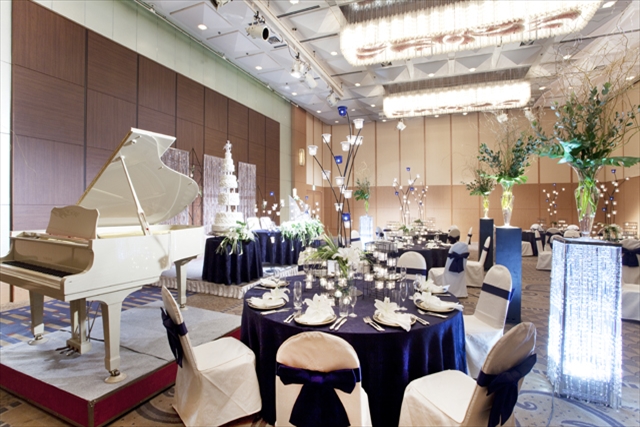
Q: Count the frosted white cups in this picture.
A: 12